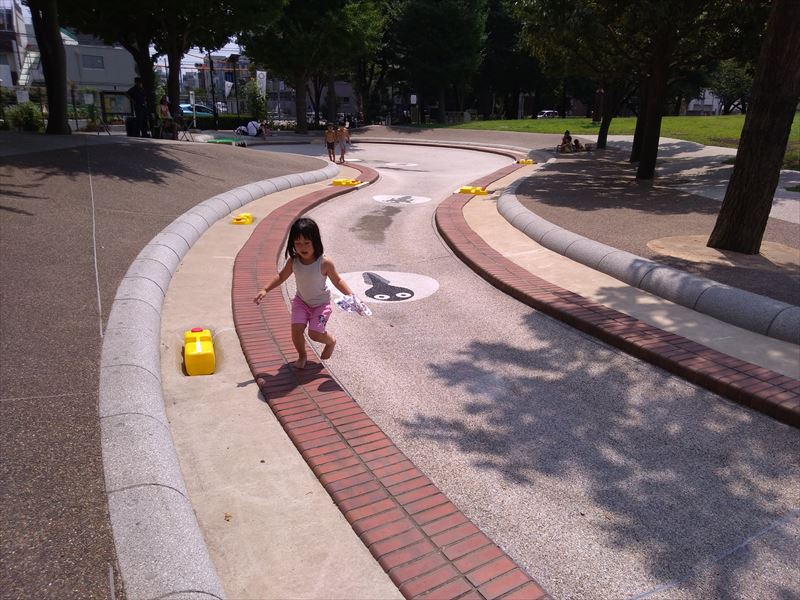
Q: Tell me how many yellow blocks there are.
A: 5